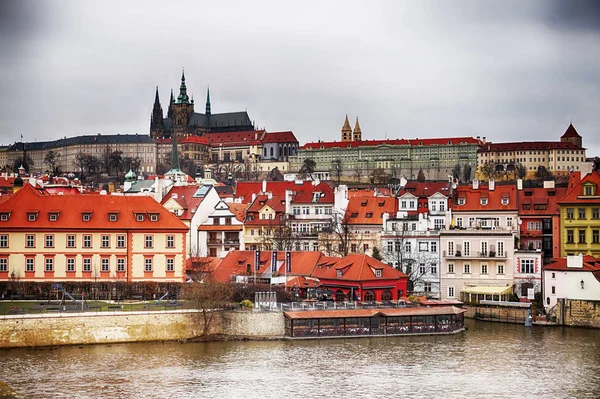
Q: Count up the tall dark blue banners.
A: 3